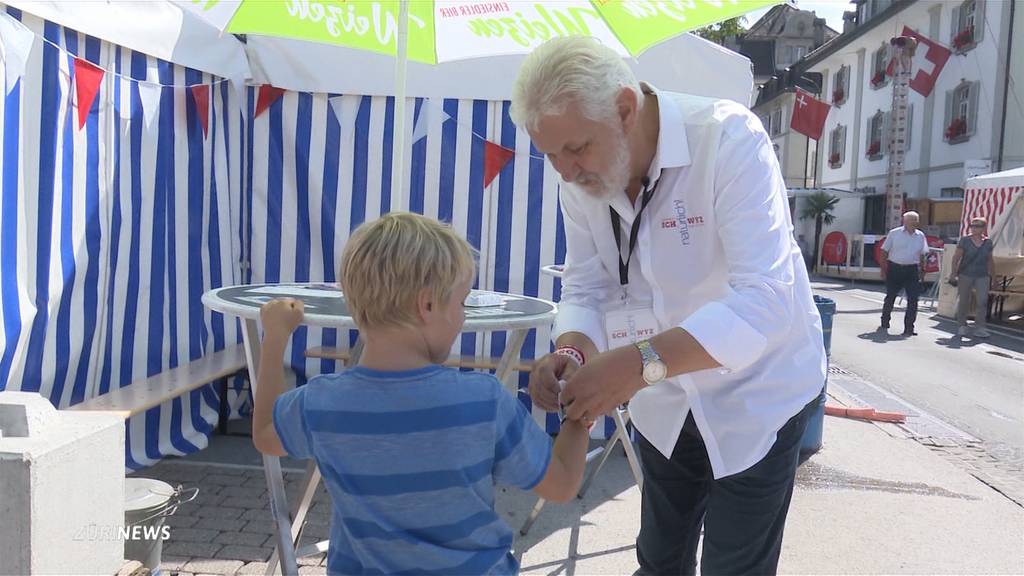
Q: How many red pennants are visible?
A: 4